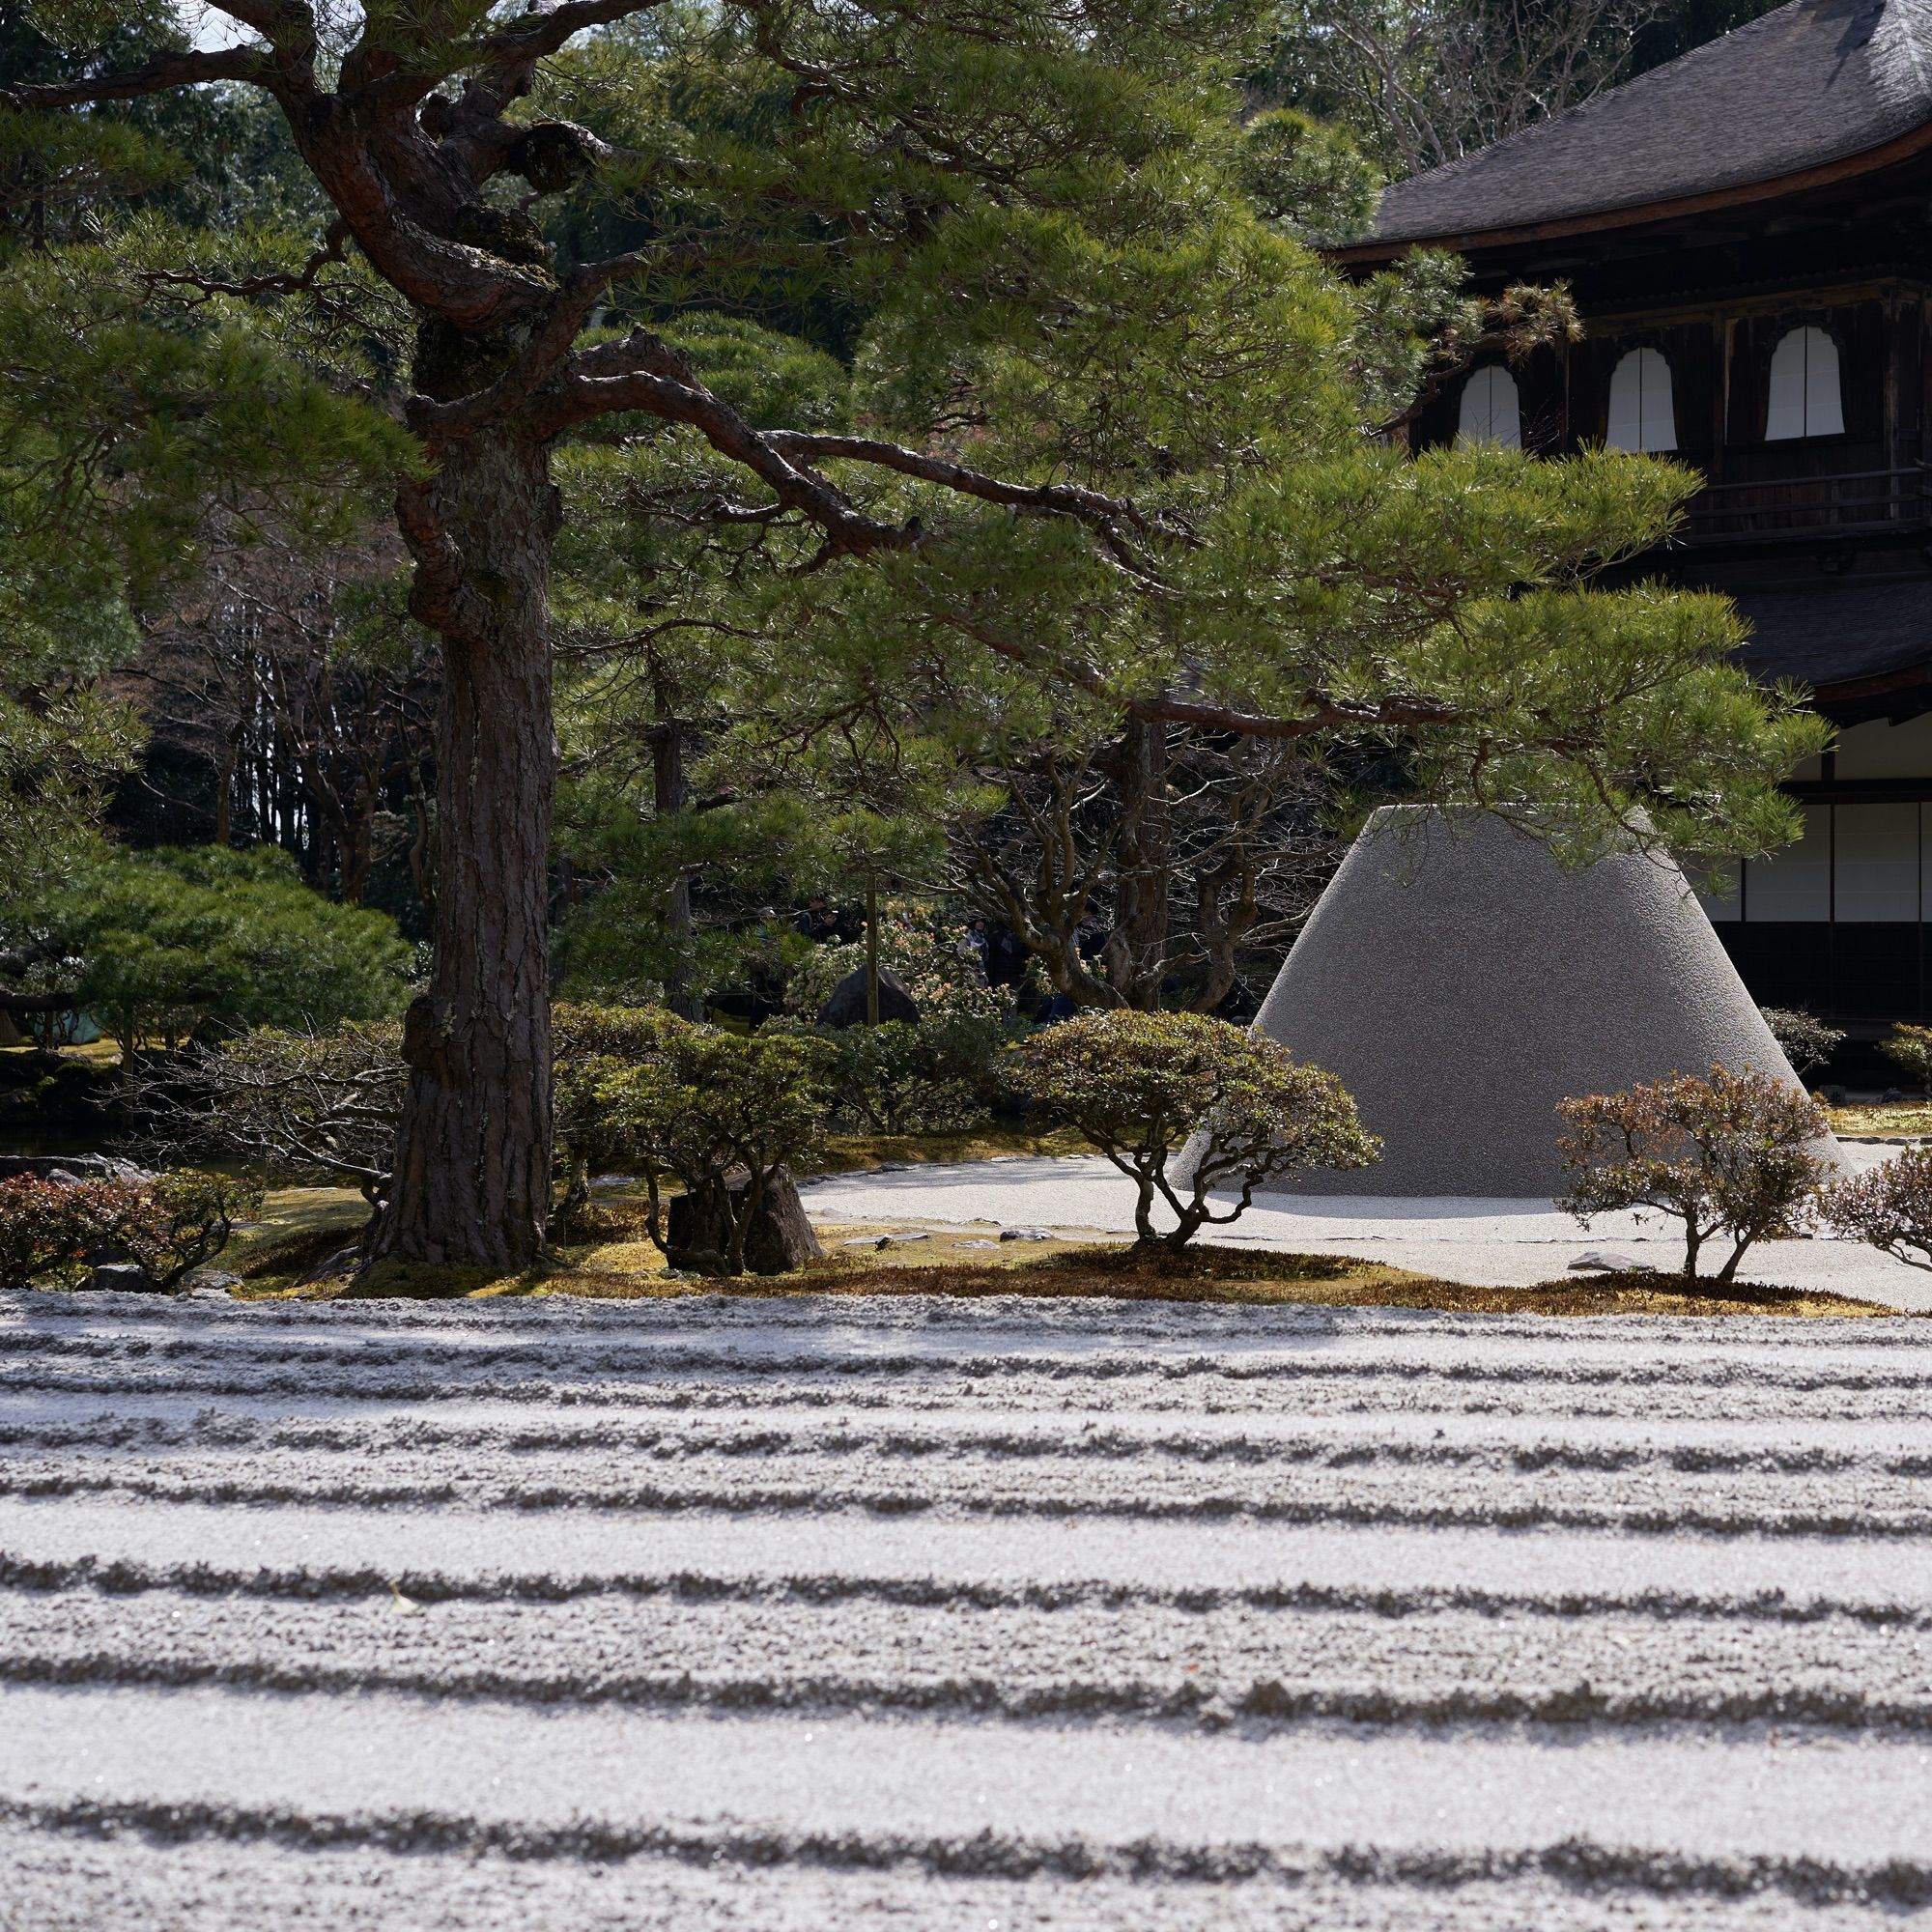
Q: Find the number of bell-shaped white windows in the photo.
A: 3